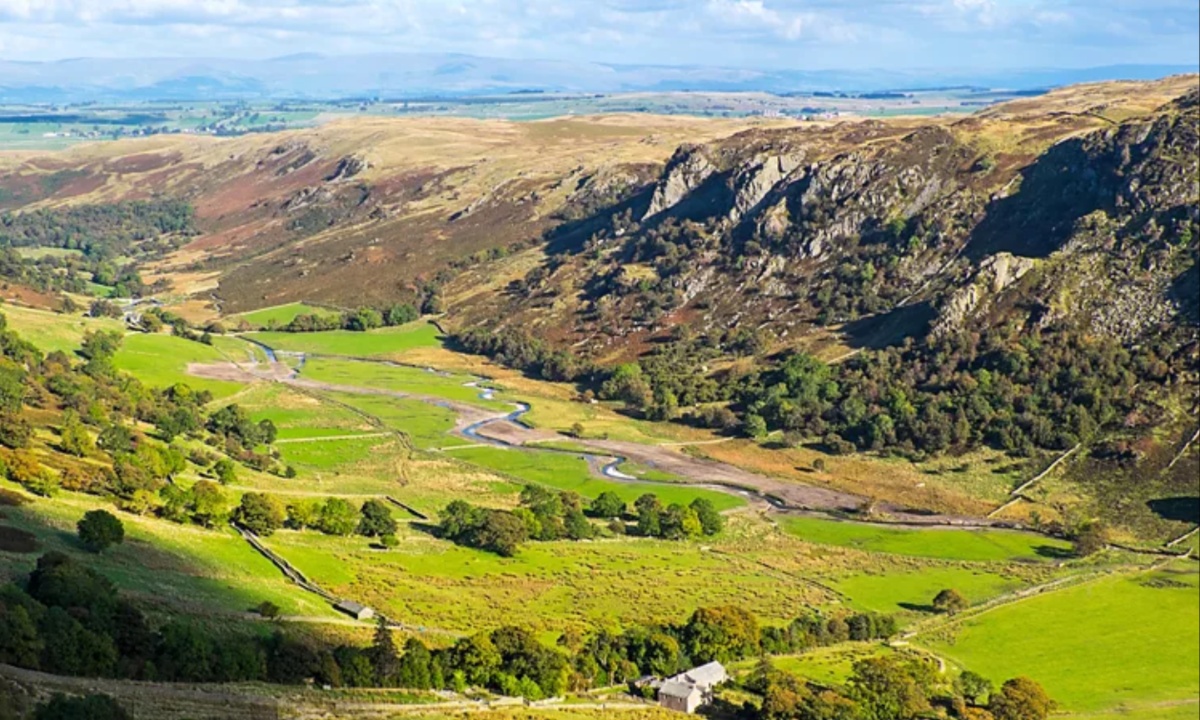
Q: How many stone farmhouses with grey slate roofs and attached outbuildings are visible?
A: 1